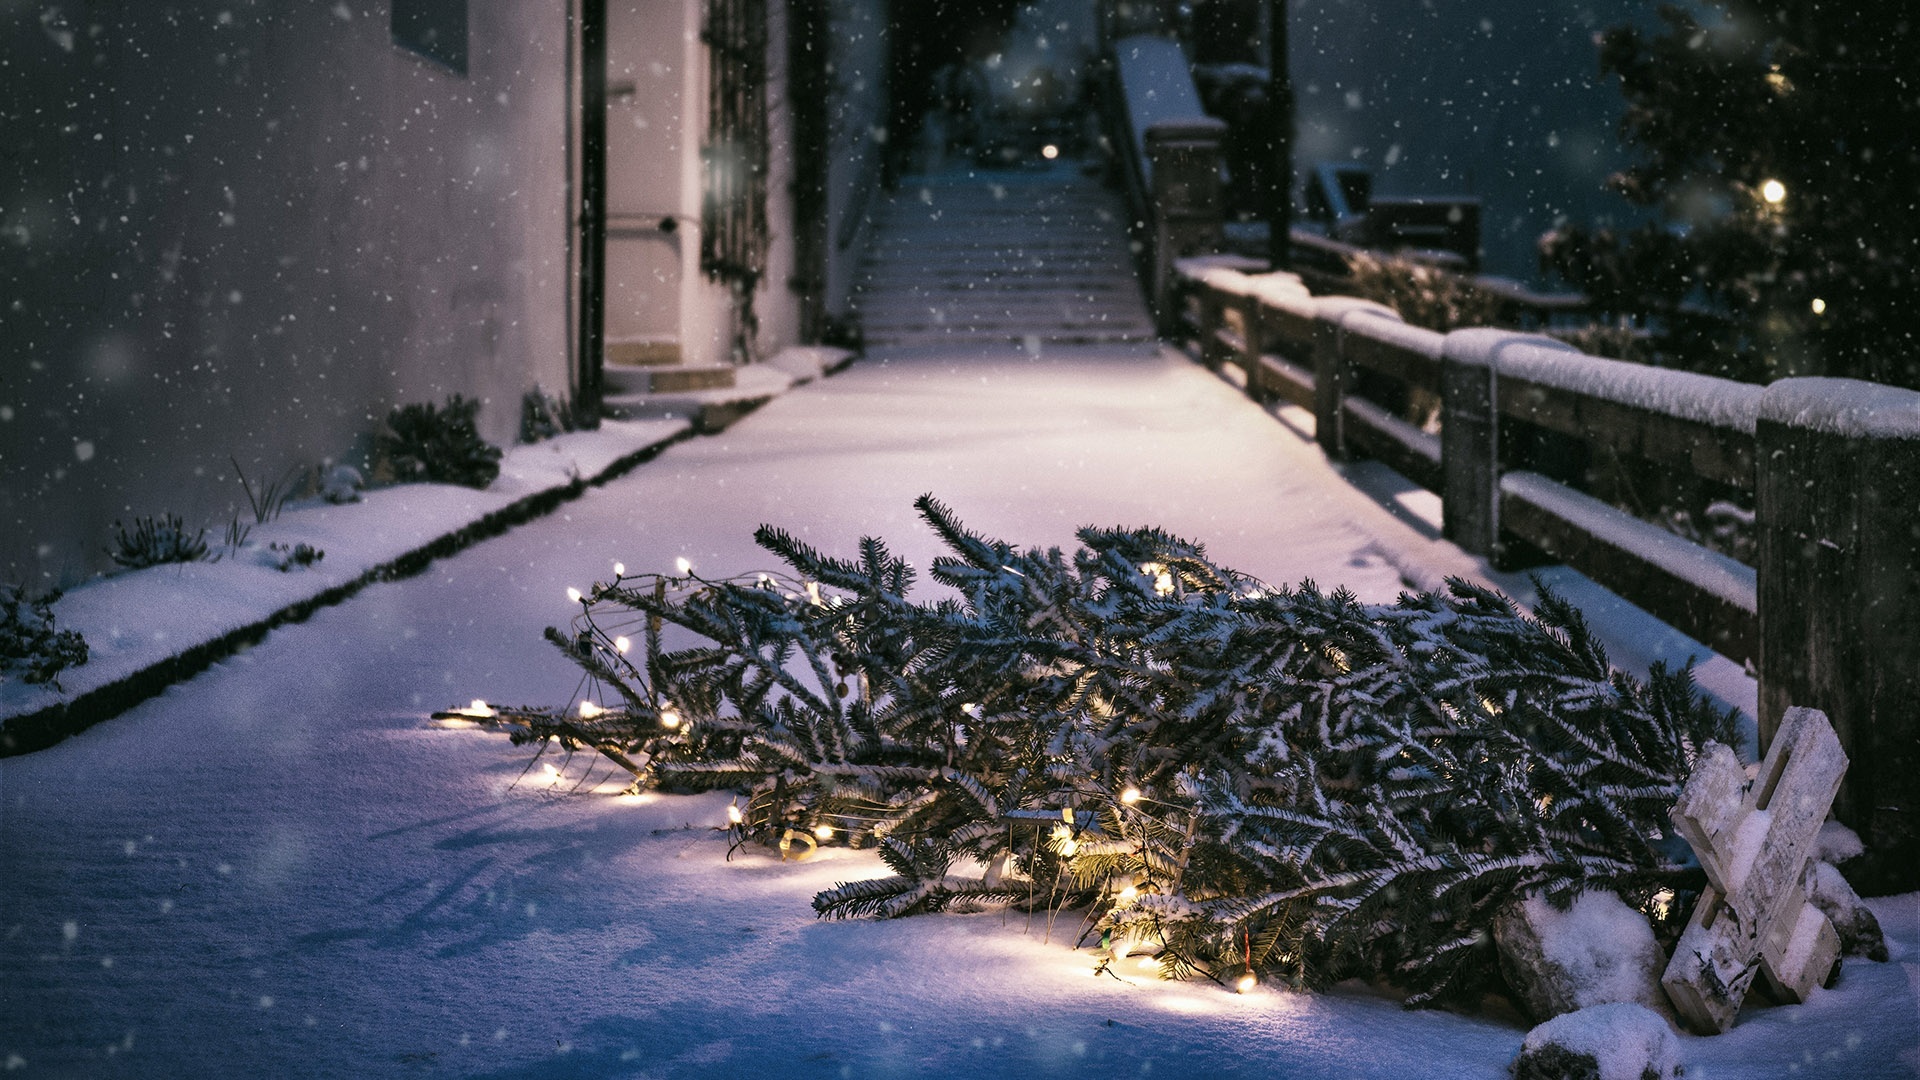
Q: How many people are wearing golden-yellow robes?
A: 0